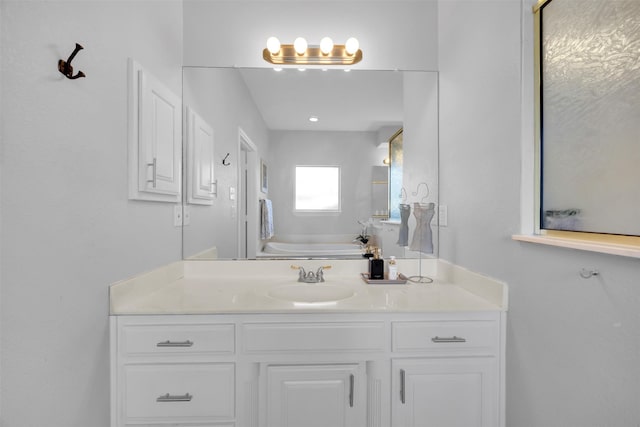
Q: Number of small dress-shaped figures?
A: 2